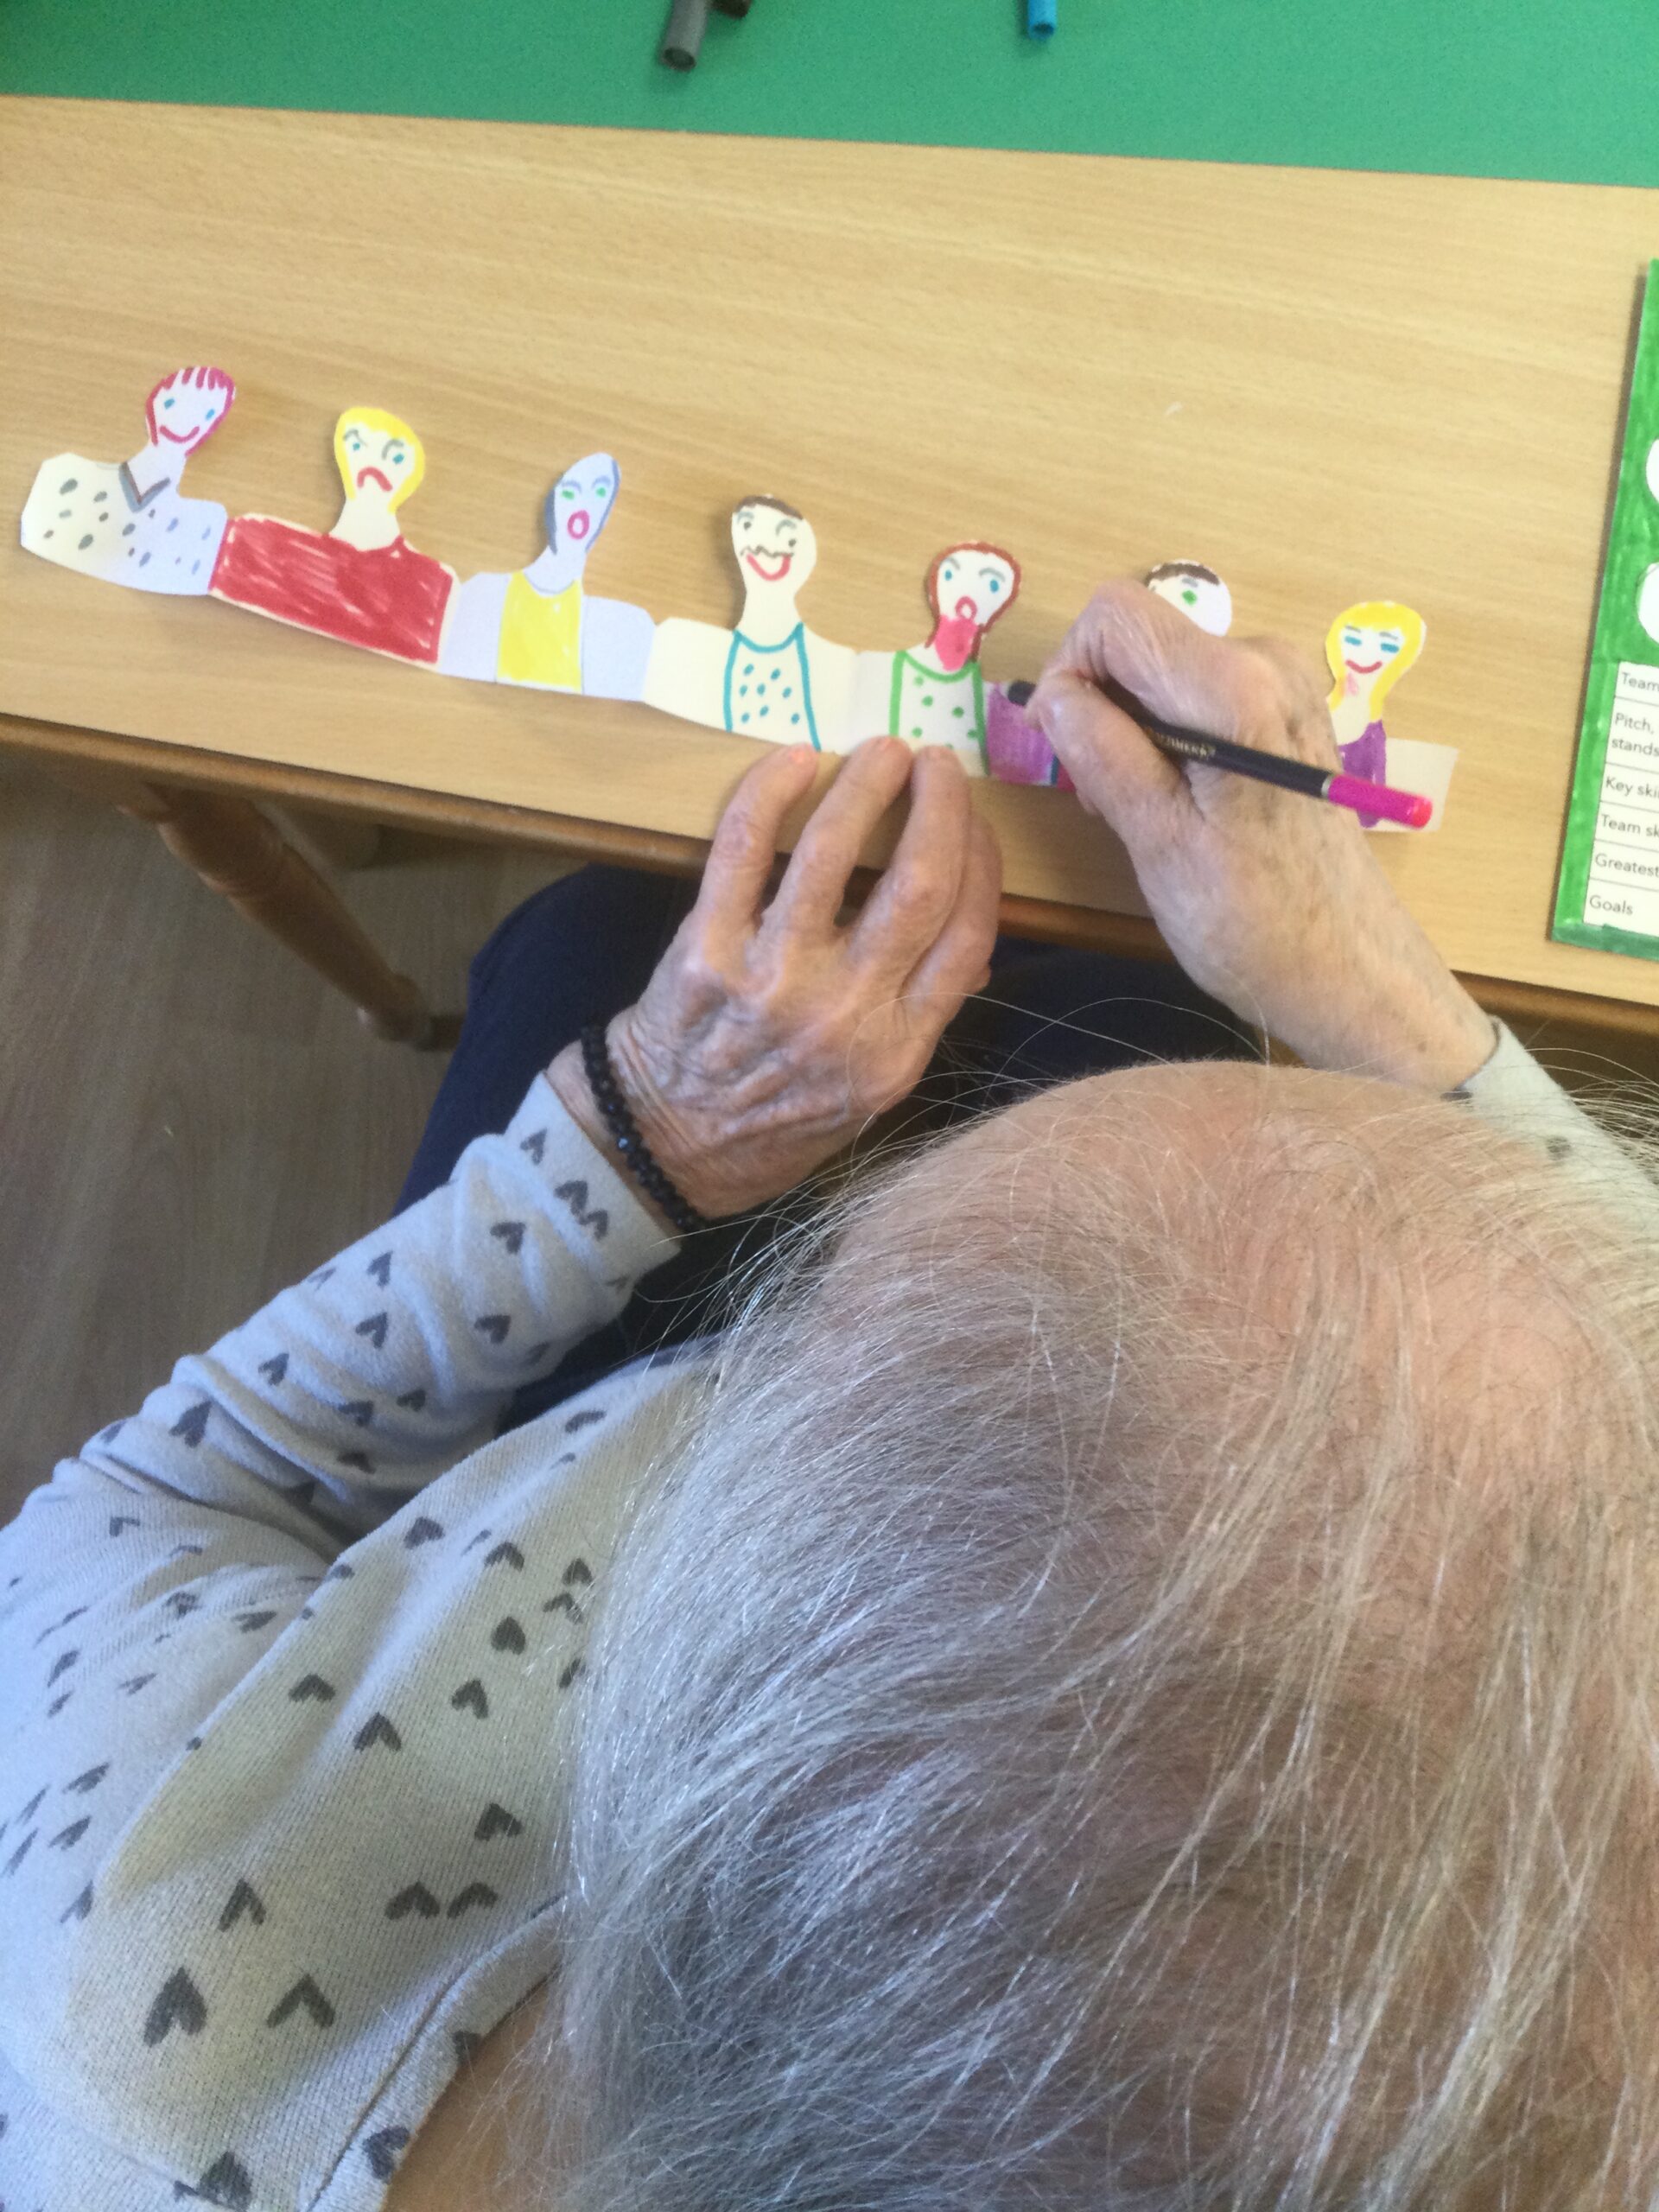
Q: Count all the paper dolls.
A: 7